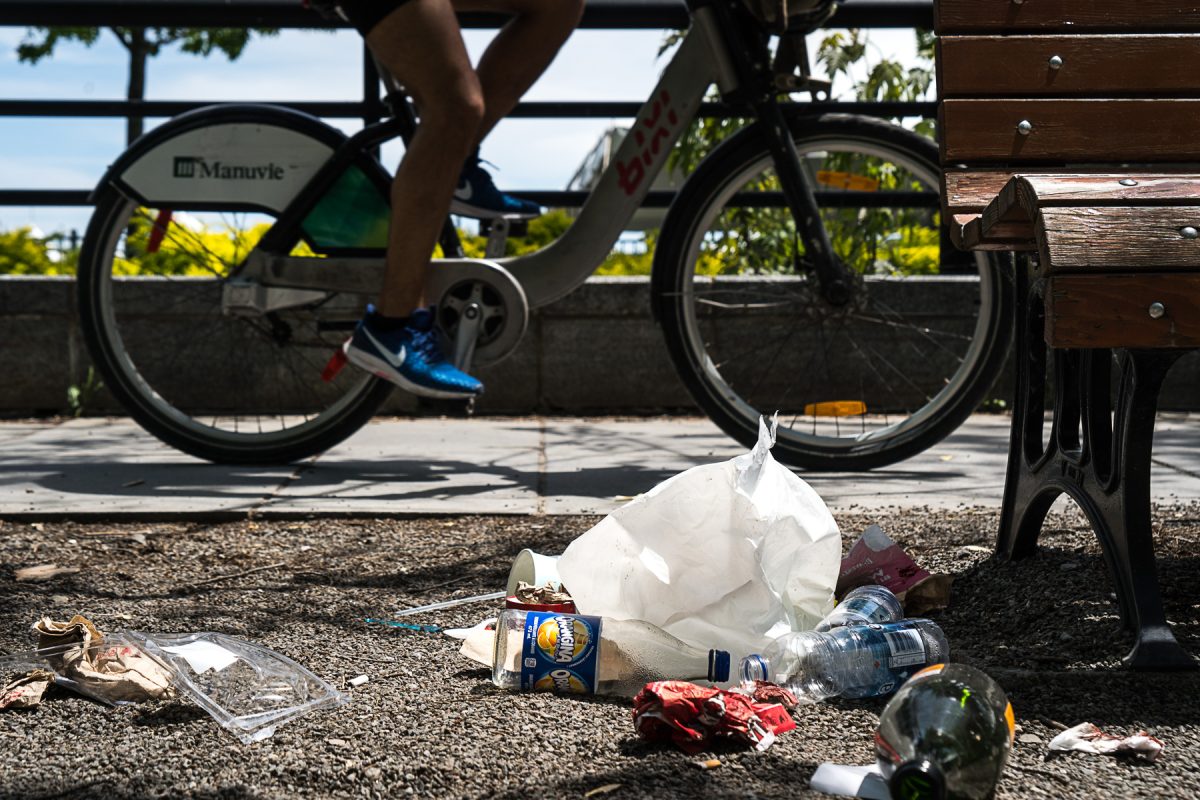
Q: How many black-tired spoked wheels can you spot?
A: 2